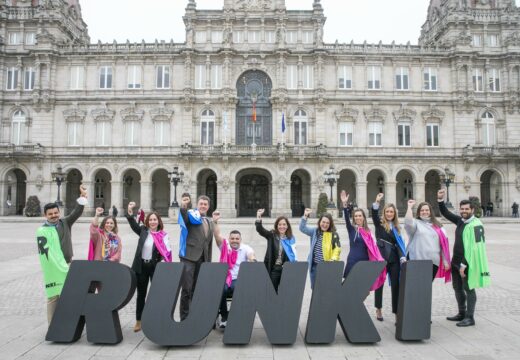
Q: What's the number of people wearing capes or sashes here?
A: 11